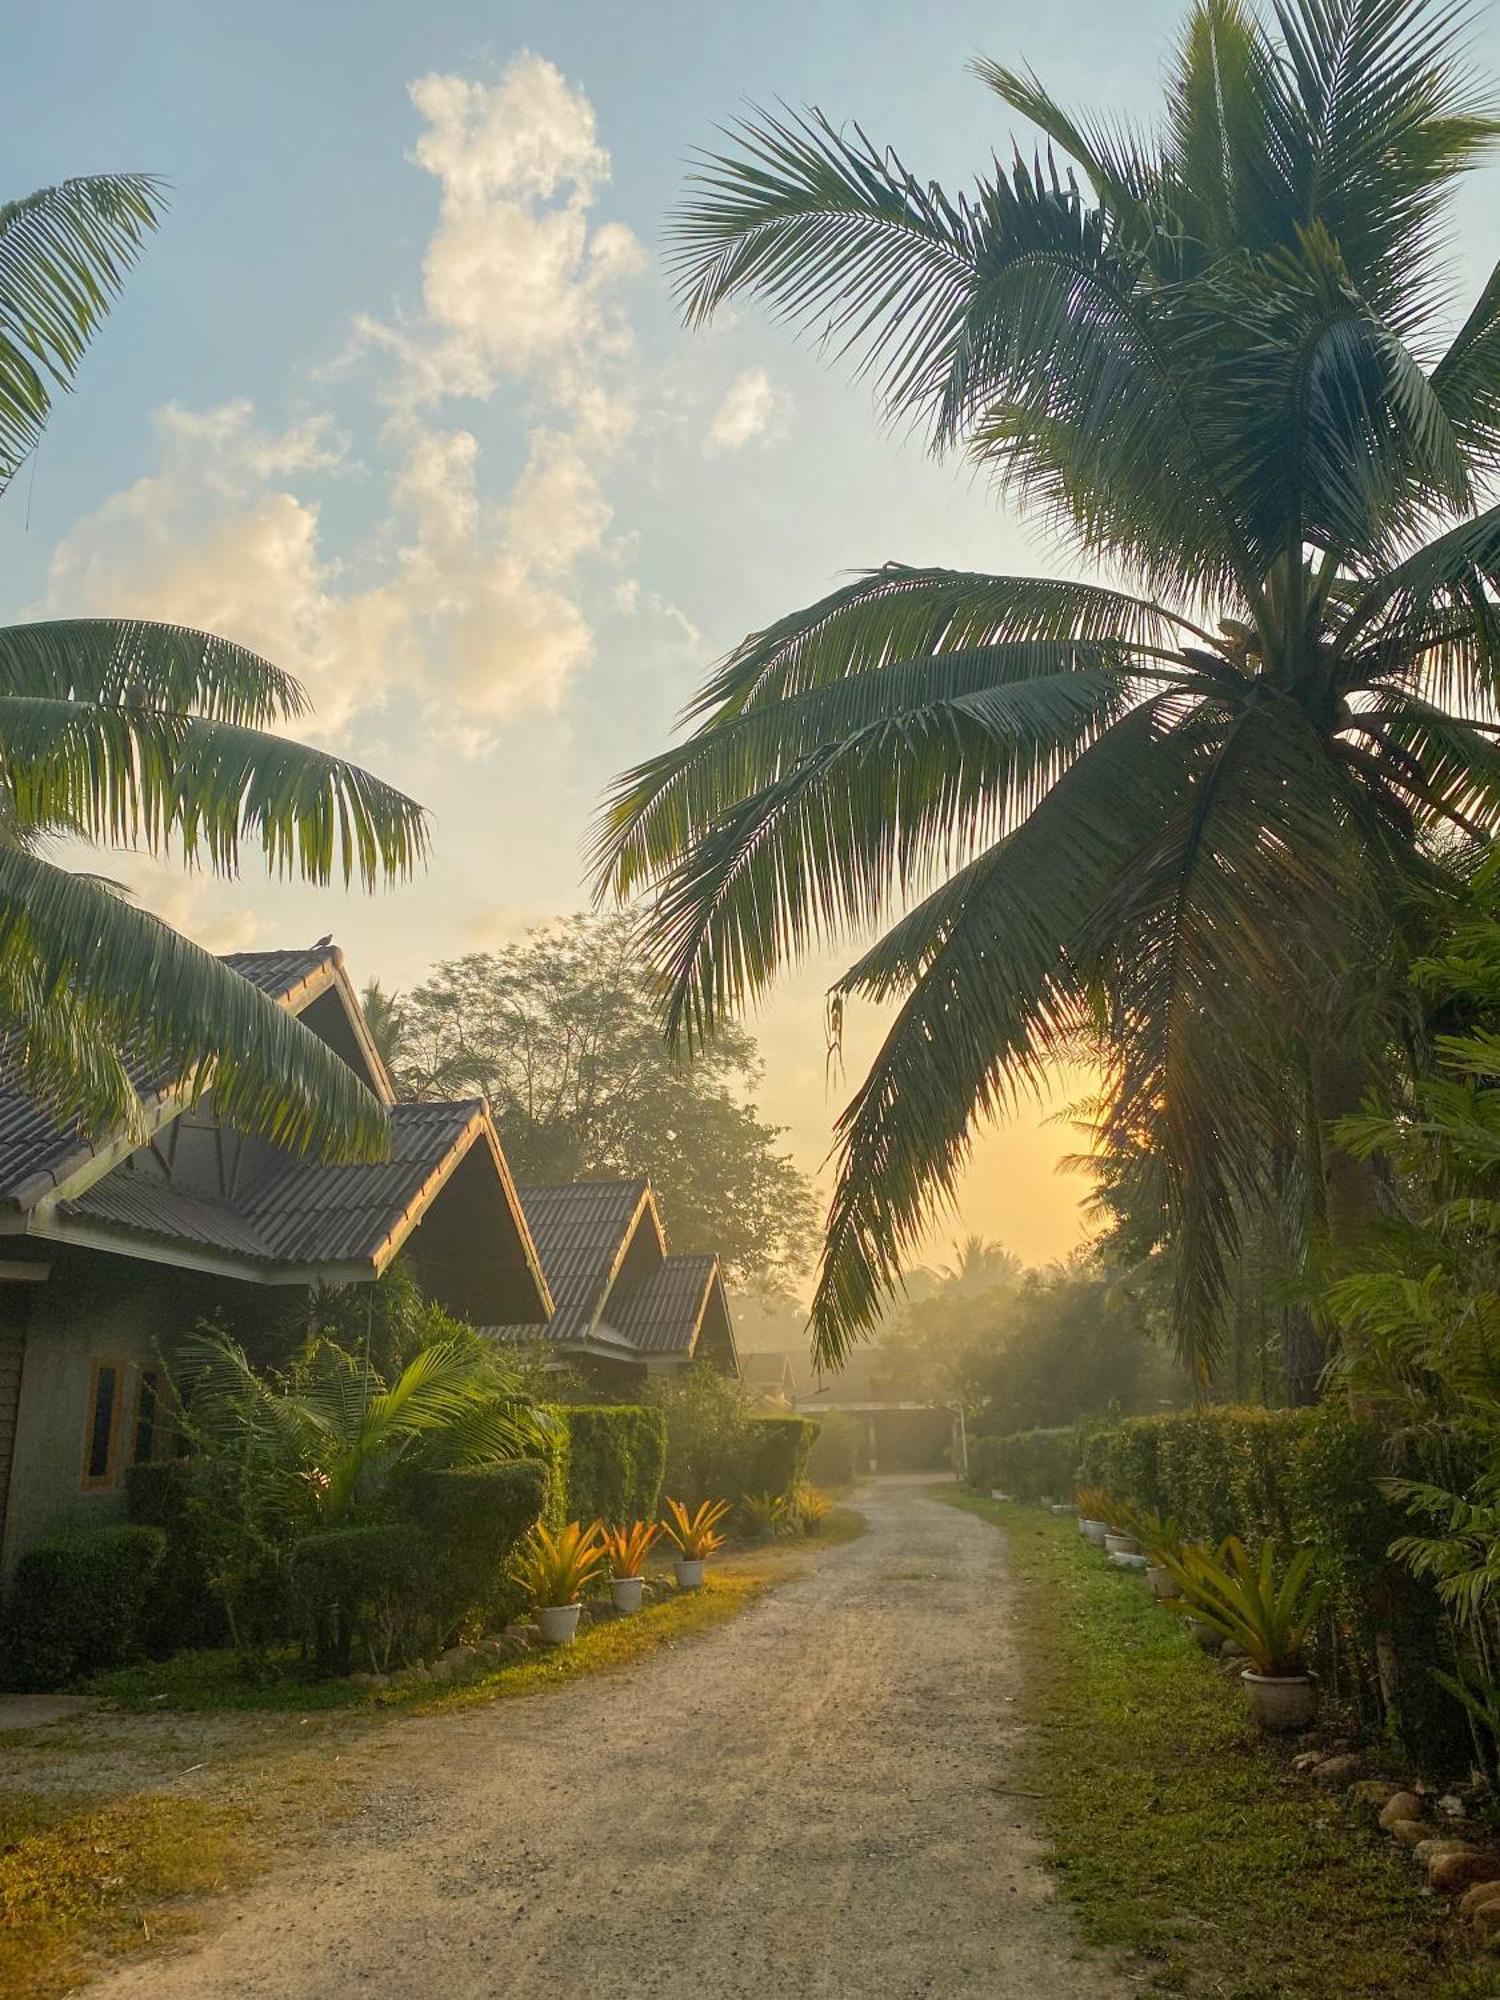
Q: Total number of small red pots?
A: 0